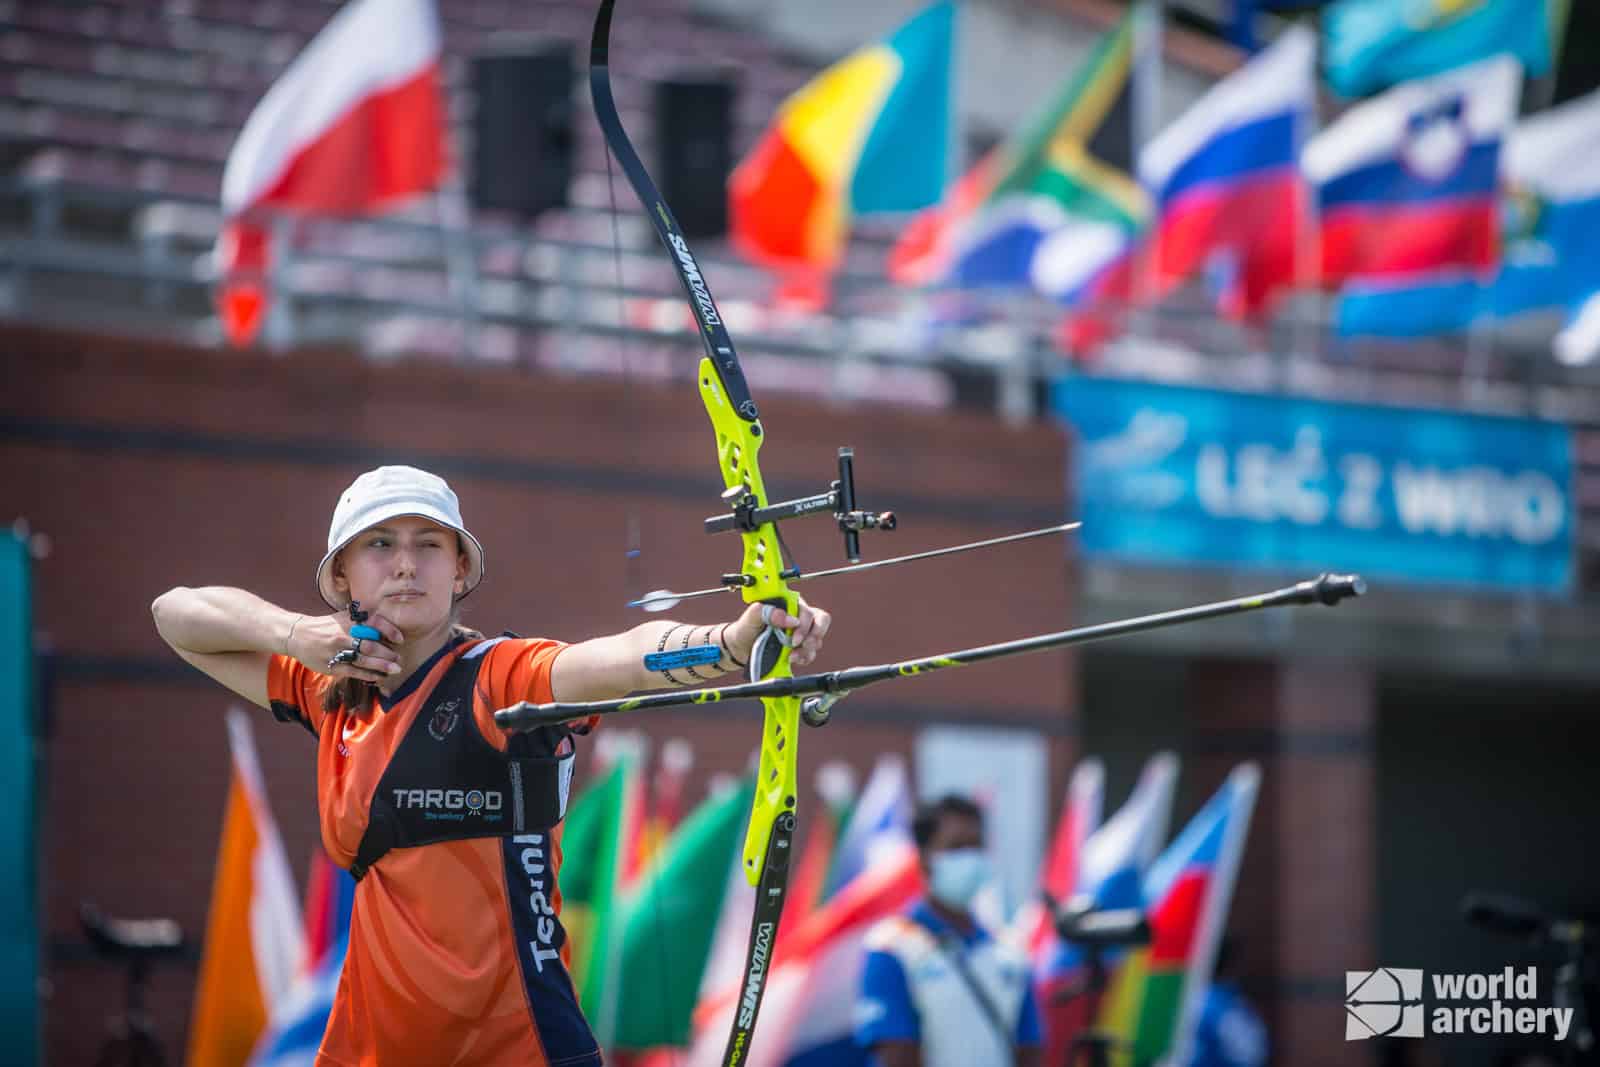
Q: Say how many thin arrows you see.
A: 1